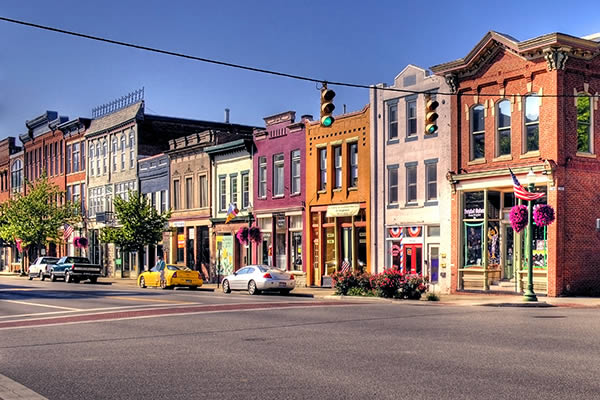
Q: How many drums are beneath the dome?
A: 0